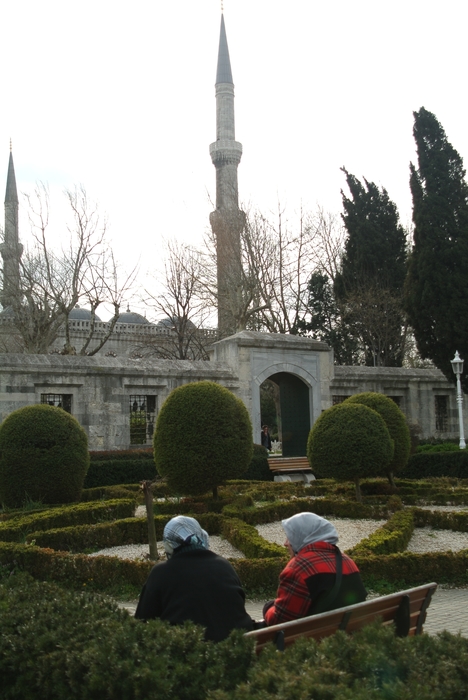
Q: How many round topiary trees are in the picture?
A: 4